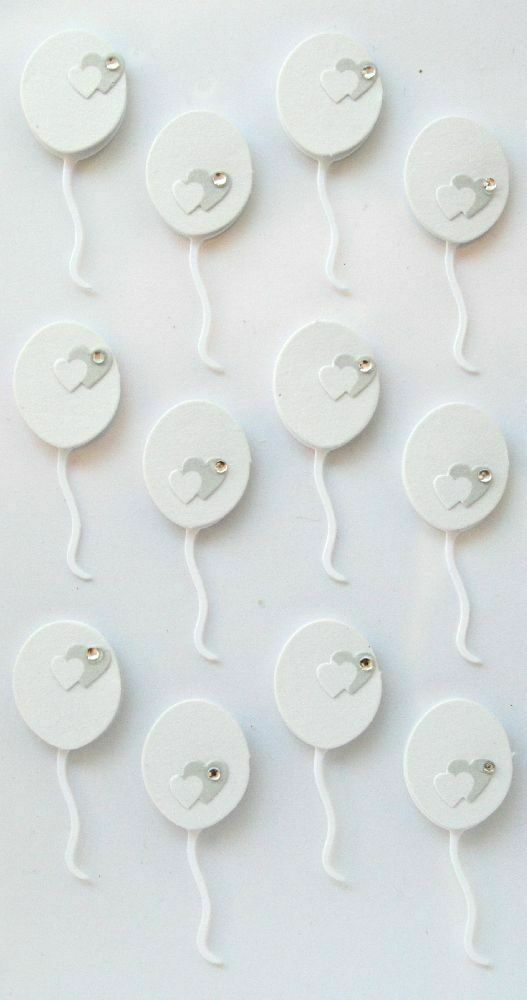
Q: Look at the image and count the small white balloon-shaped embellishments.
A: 12